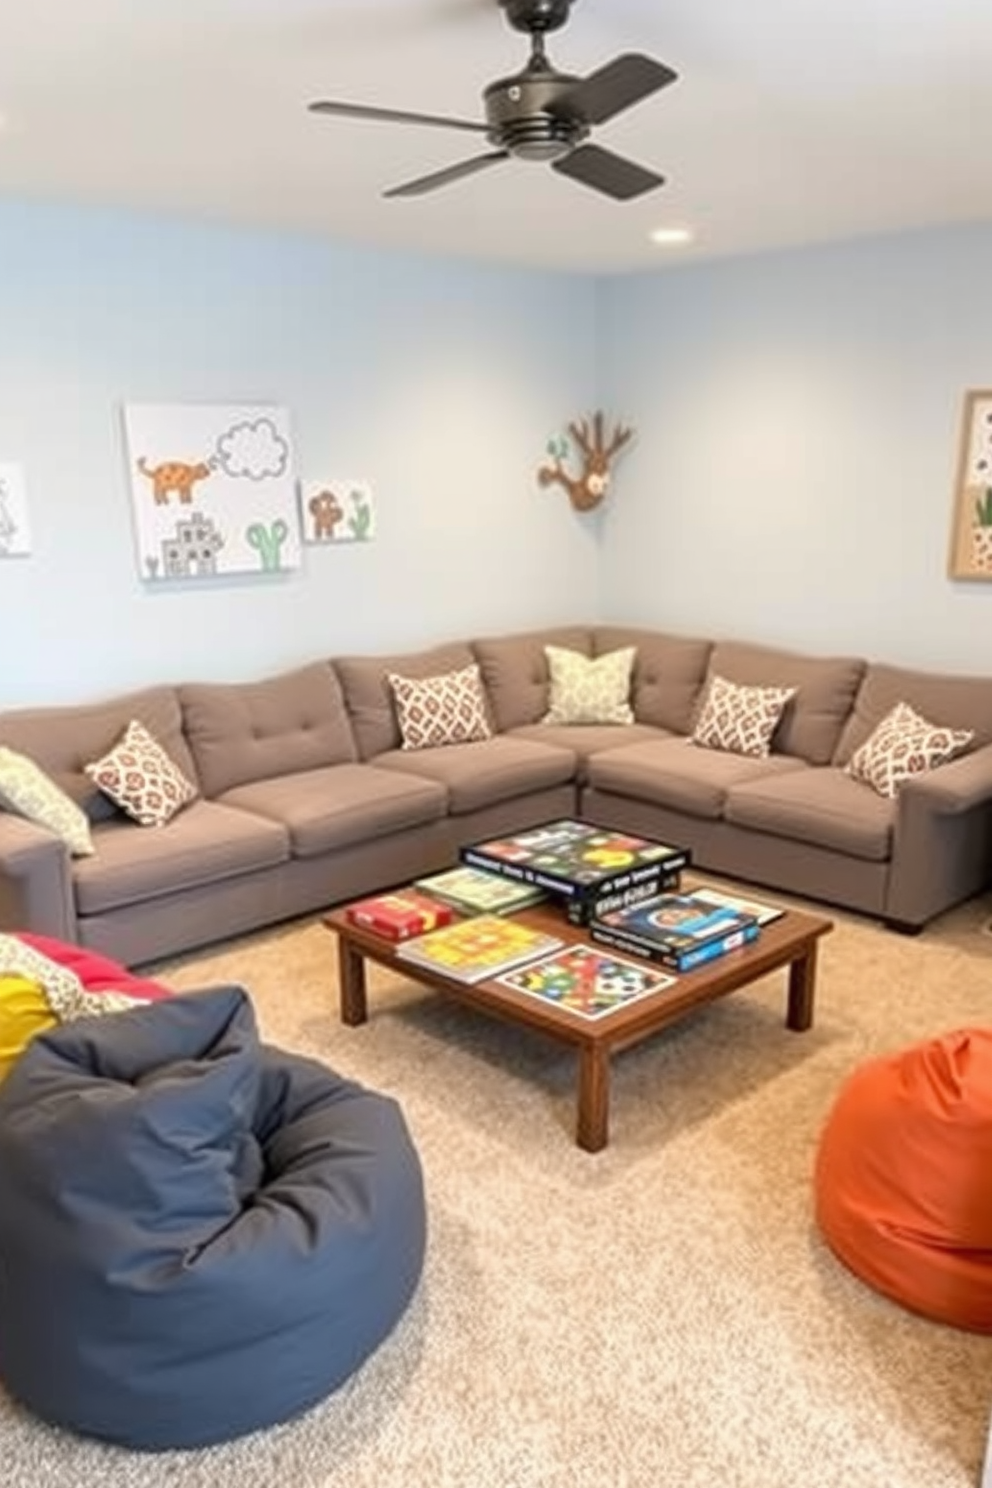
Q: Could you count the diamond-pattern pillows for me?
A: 4